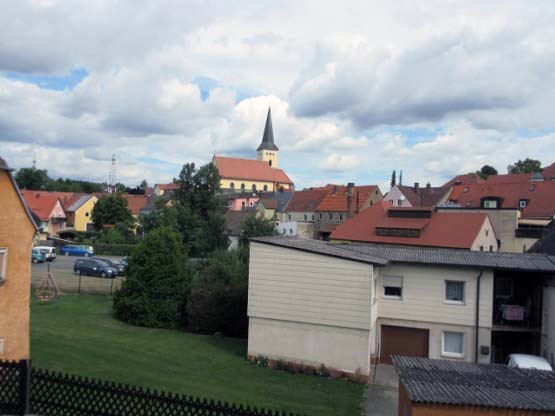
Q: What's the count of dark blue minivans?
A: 1